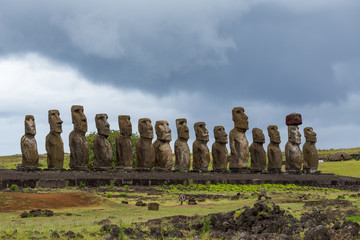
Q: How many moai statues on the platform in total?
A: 15